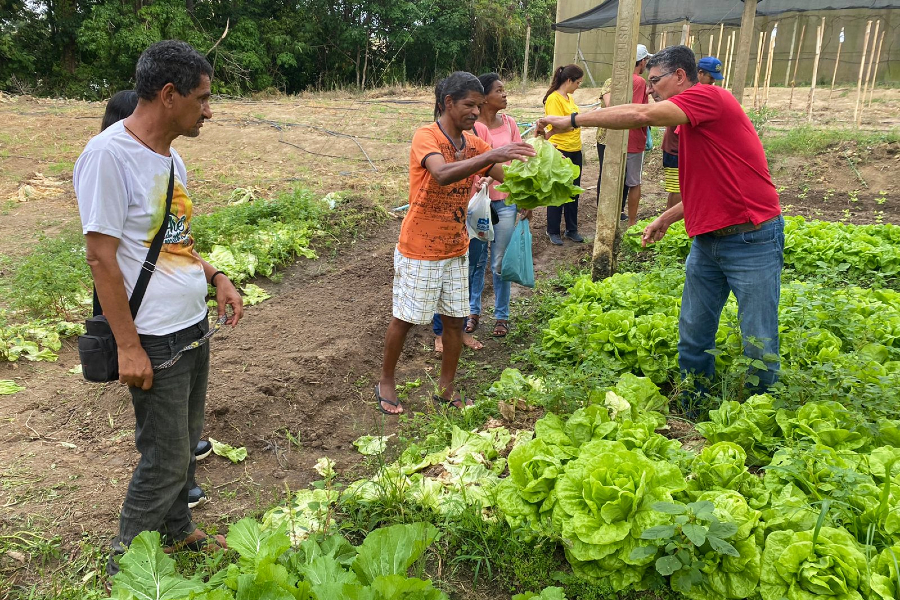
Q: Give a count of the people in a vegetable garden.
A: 10